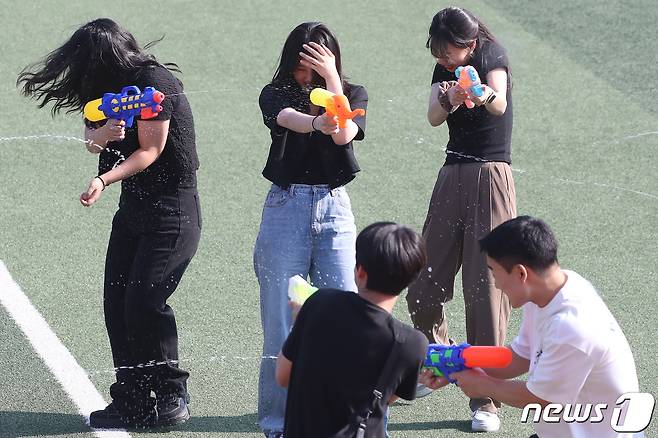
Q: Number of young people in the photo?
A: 5